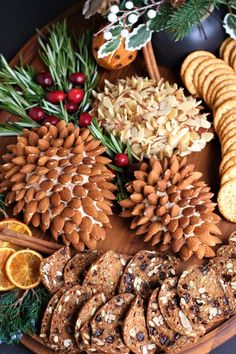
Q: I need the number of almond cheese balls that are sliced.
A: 1